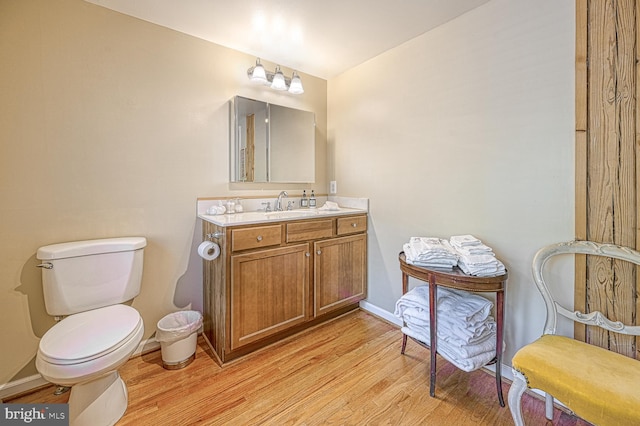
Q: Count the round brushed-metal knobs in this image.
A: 4